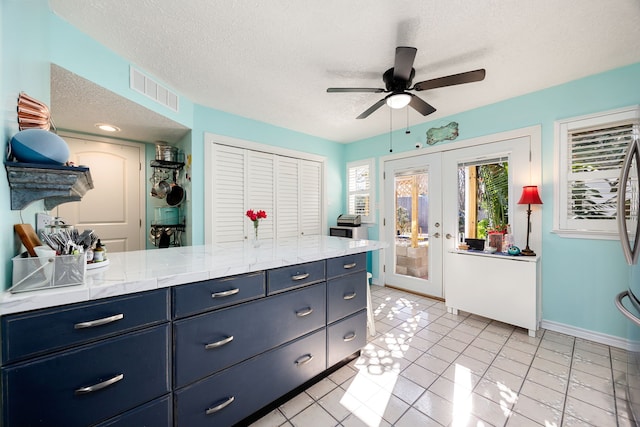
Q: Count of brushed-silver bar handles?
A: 11